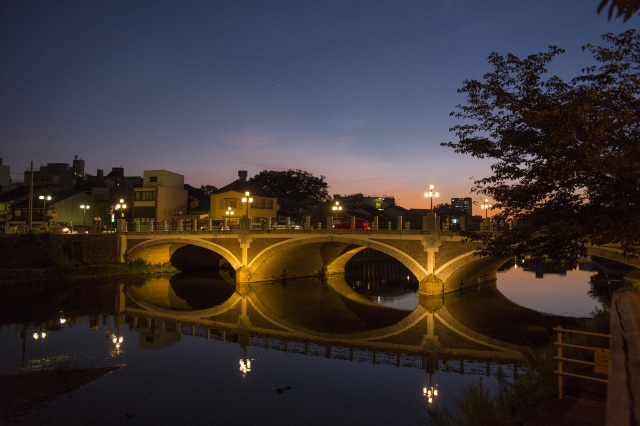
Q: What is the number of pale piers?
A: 2